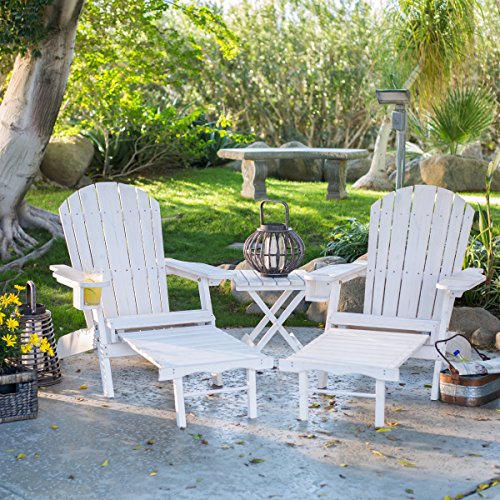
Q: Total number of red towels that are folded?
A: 0